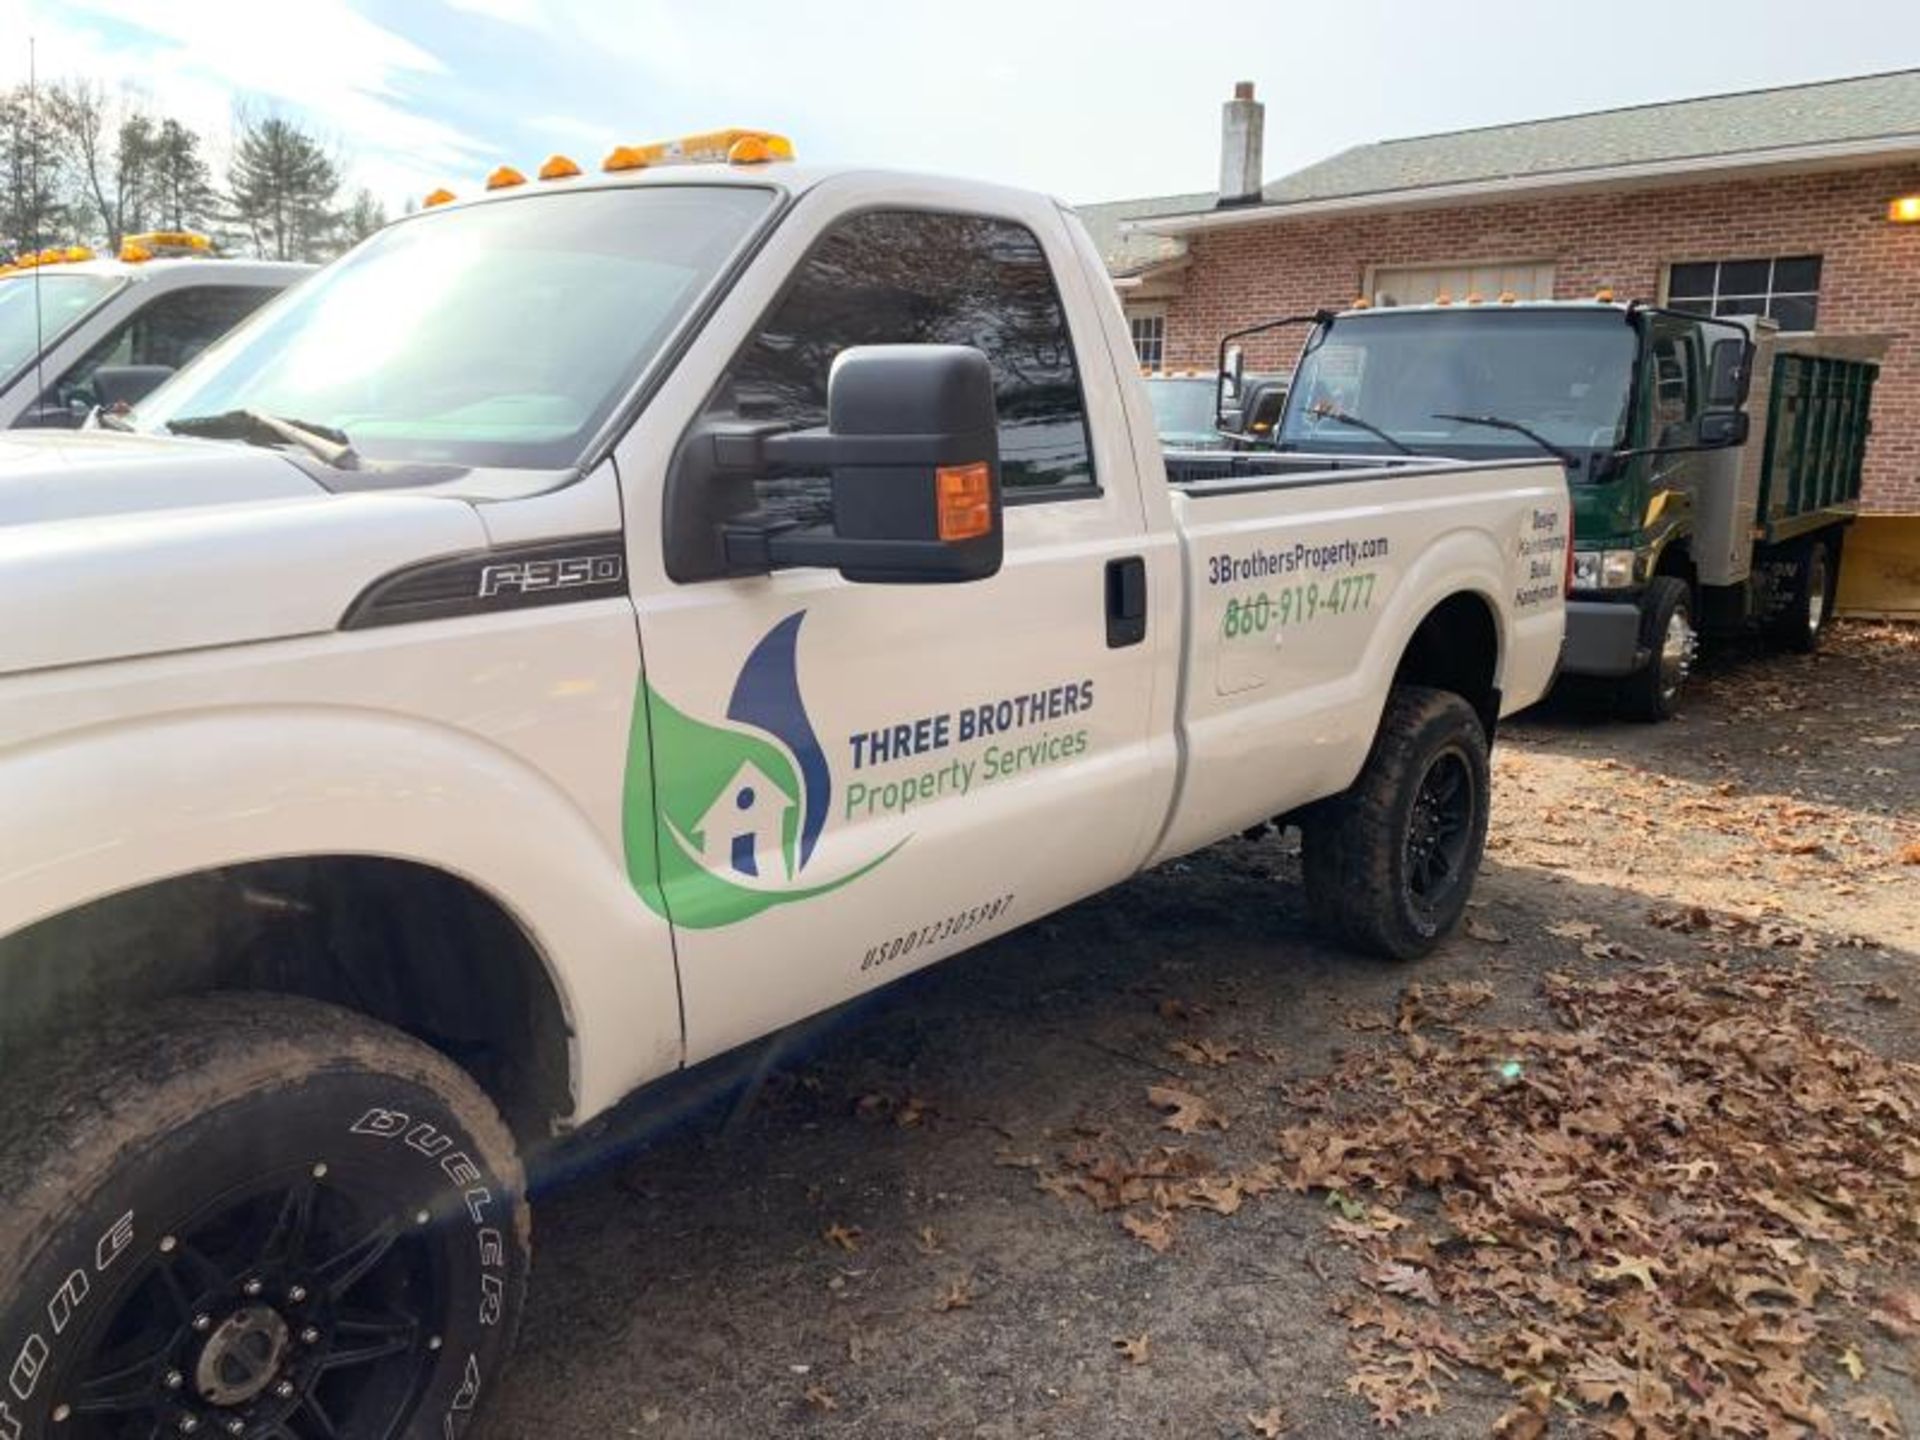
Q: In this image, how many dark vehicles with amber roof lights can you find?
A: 2